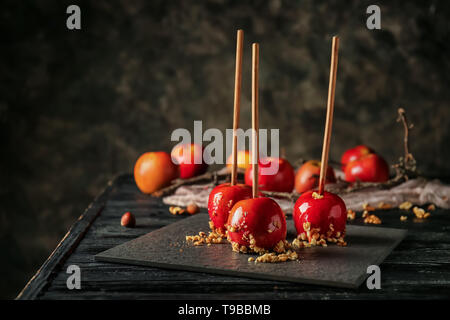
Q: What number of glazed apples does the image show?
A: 3